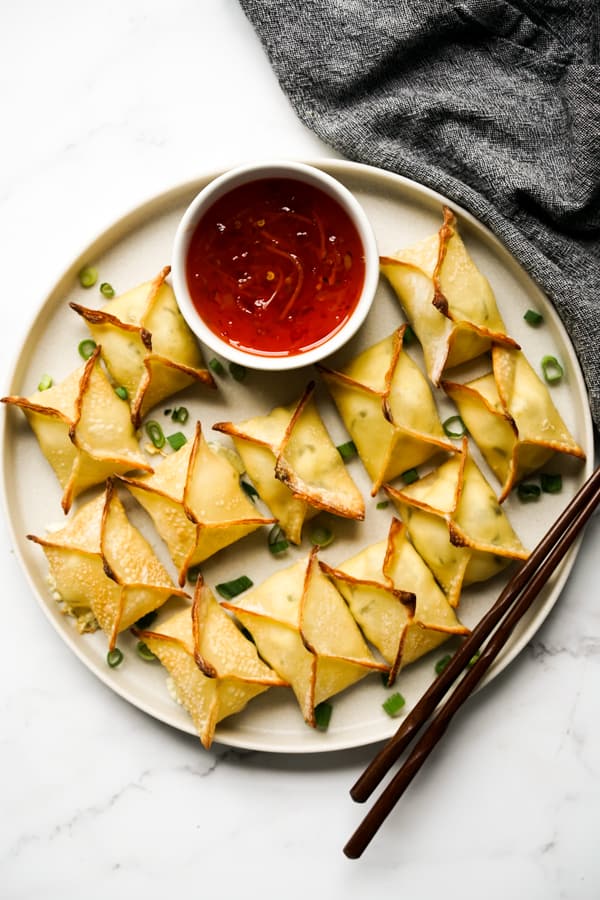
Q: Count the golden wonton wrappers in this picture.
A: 12